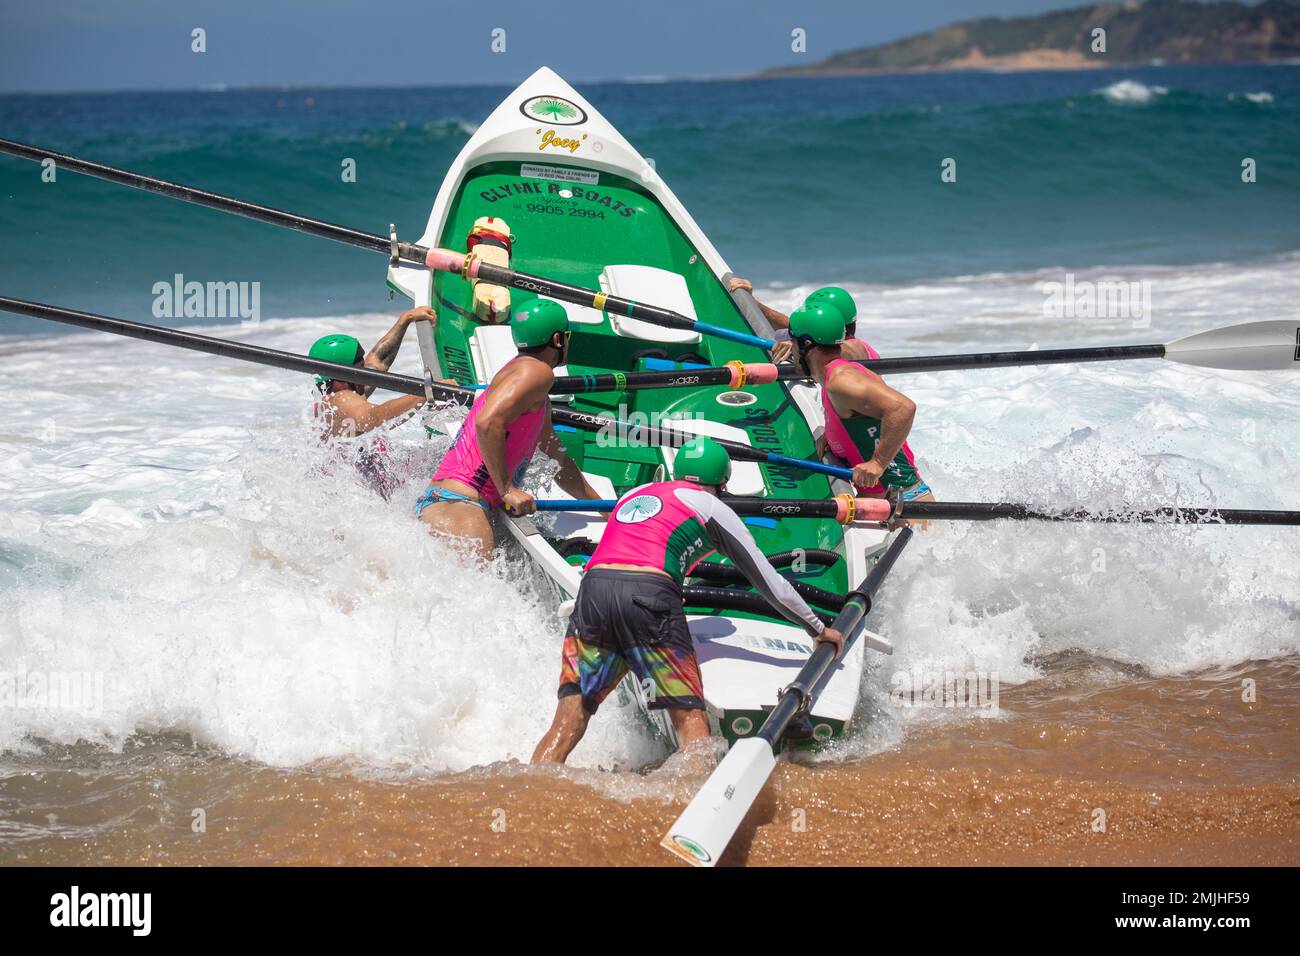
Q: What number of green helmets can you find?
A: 5